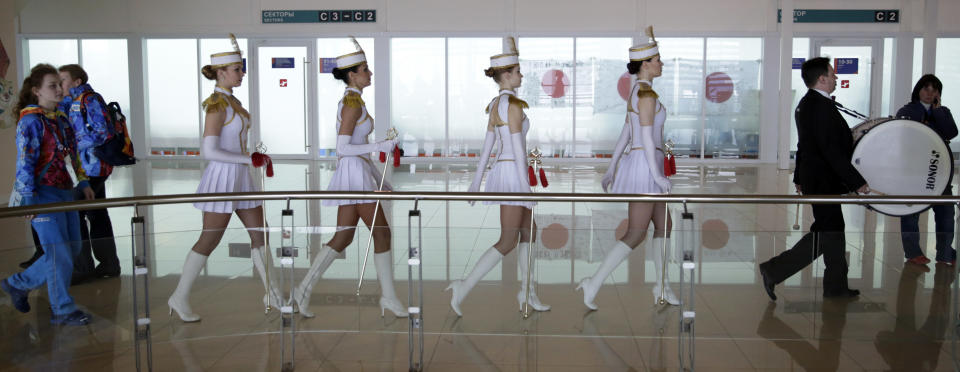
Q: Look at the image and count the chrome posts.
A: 4